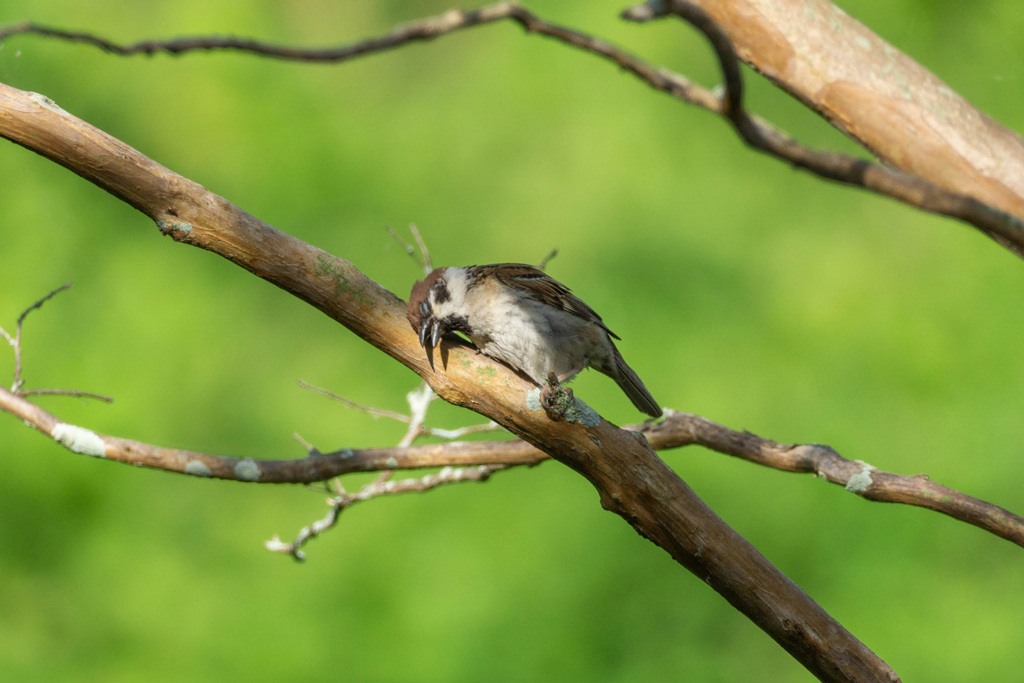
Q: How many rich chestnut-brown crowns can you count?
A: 1